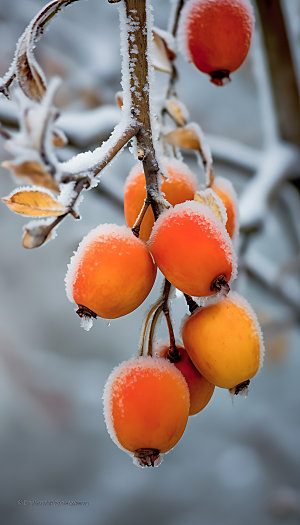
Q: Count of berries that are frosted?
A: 8